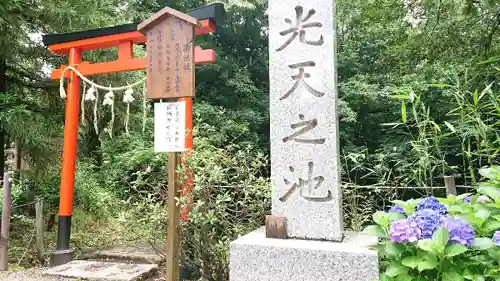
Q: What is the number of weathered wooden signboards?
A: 1